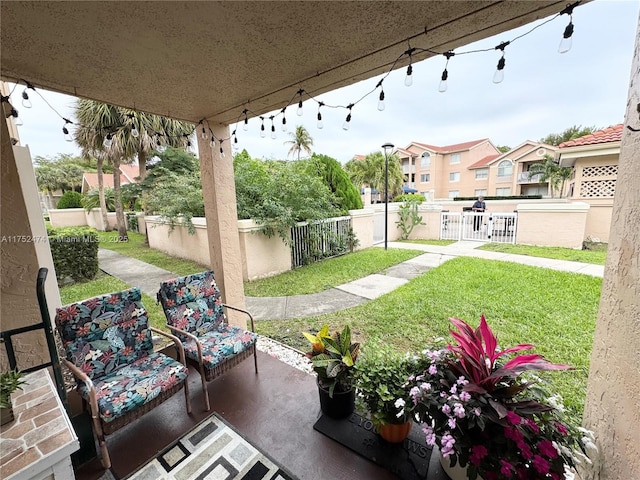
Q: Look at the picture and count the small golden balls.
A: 0